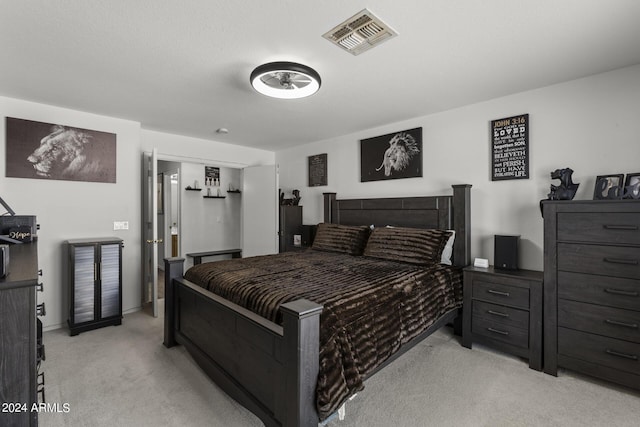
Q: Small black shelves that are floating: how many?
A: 3